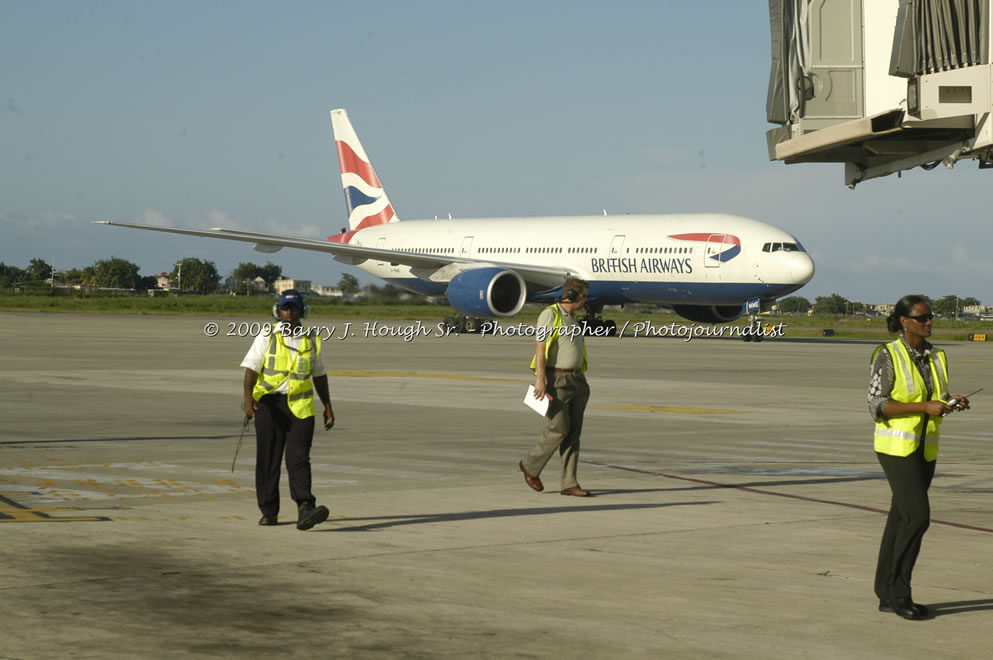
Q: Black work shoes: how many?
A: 4